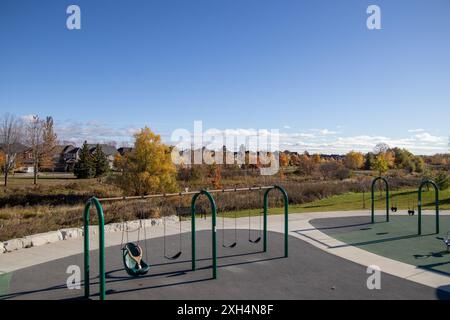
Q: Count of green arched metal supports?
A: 5